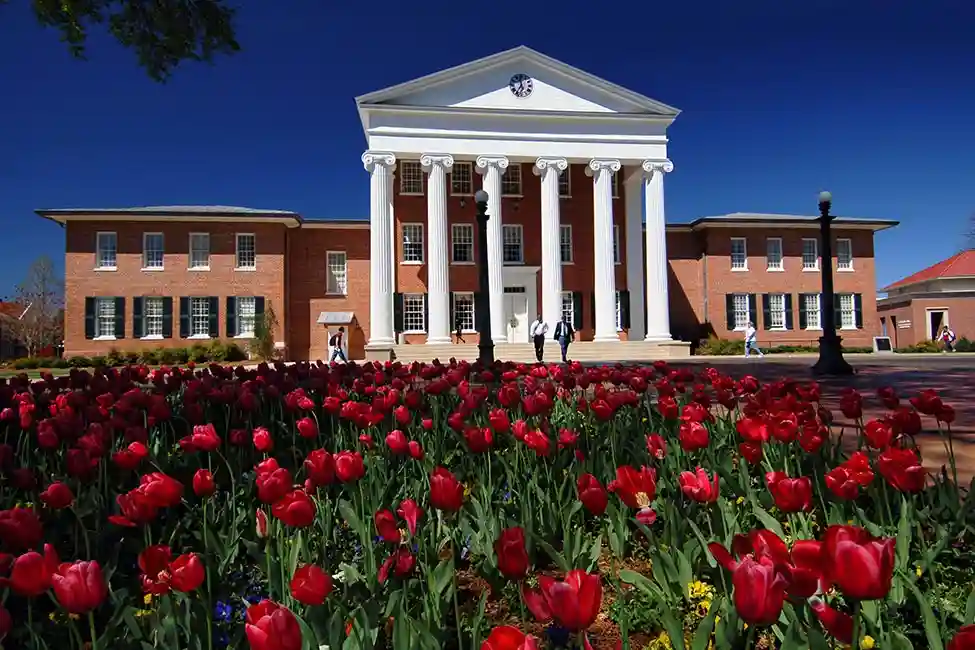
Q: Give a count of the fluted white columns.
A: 6